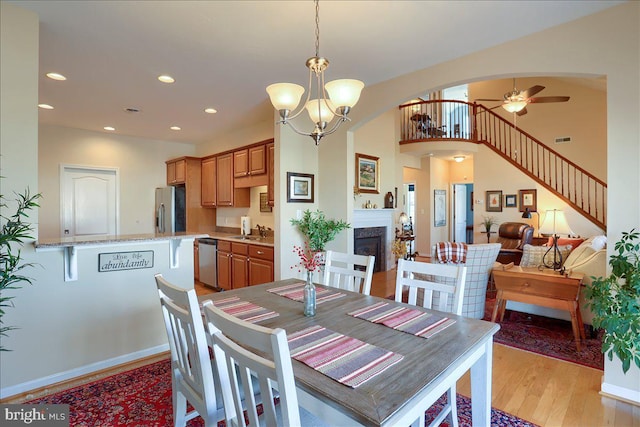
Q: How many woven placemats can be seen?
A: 4